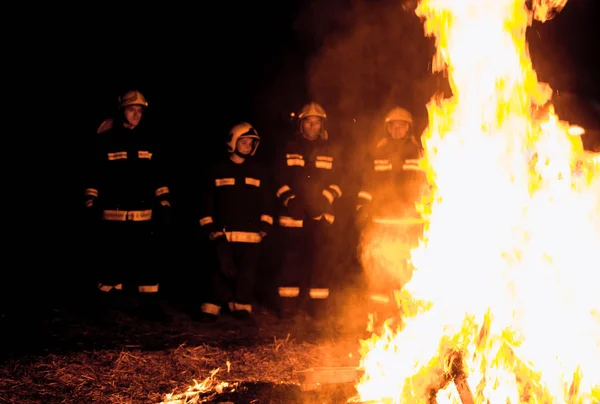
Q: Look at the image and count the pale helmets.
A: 4